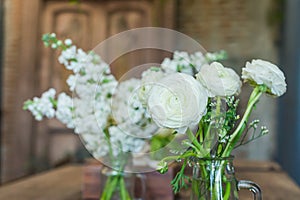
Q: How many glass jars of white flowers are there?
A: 2